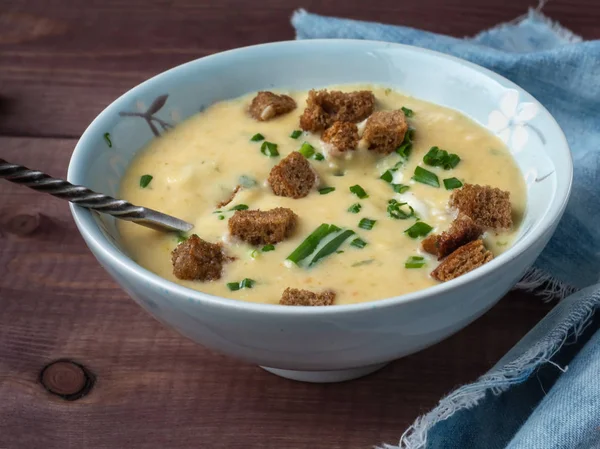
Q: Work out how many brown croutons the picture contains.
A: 11